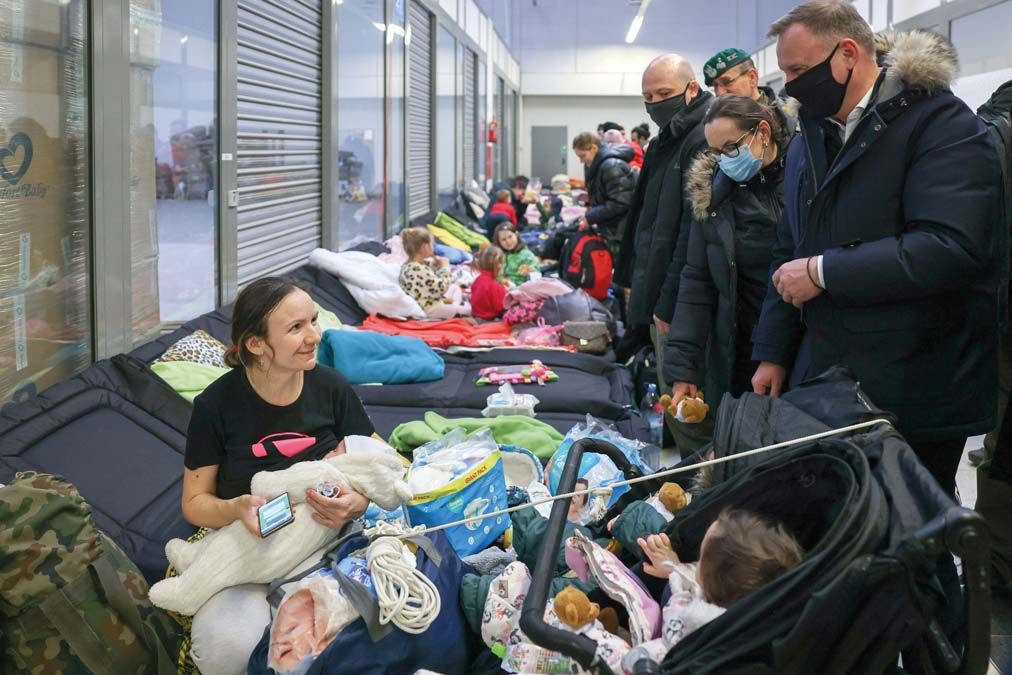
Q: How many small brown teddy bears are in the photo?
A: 3